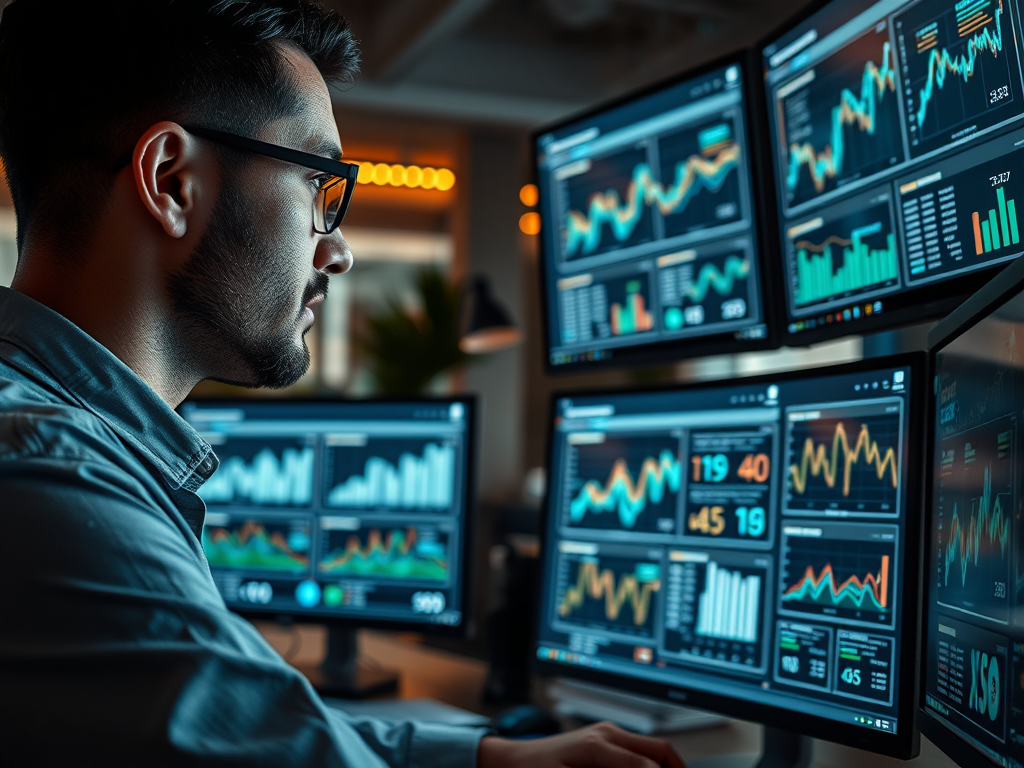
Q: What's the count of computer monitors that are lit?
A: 5